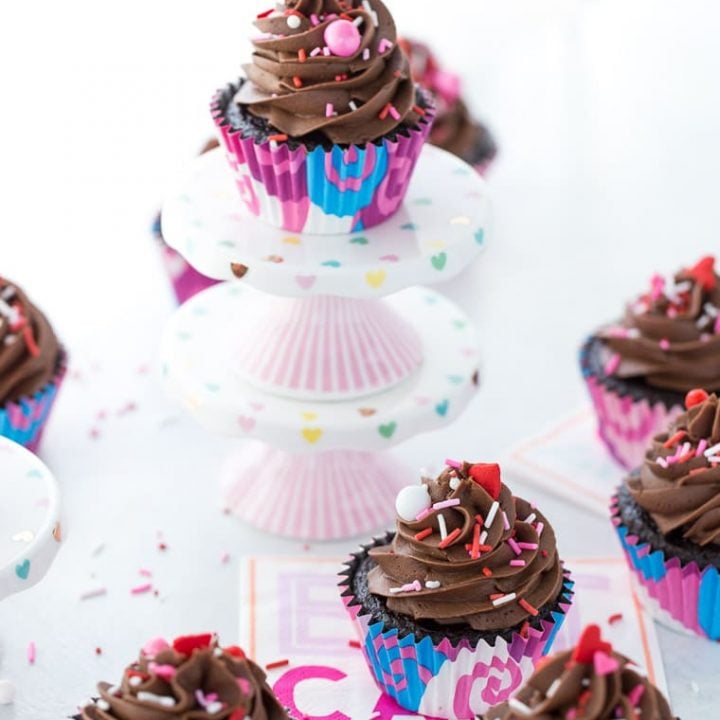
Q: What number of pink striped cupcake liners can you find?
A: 2